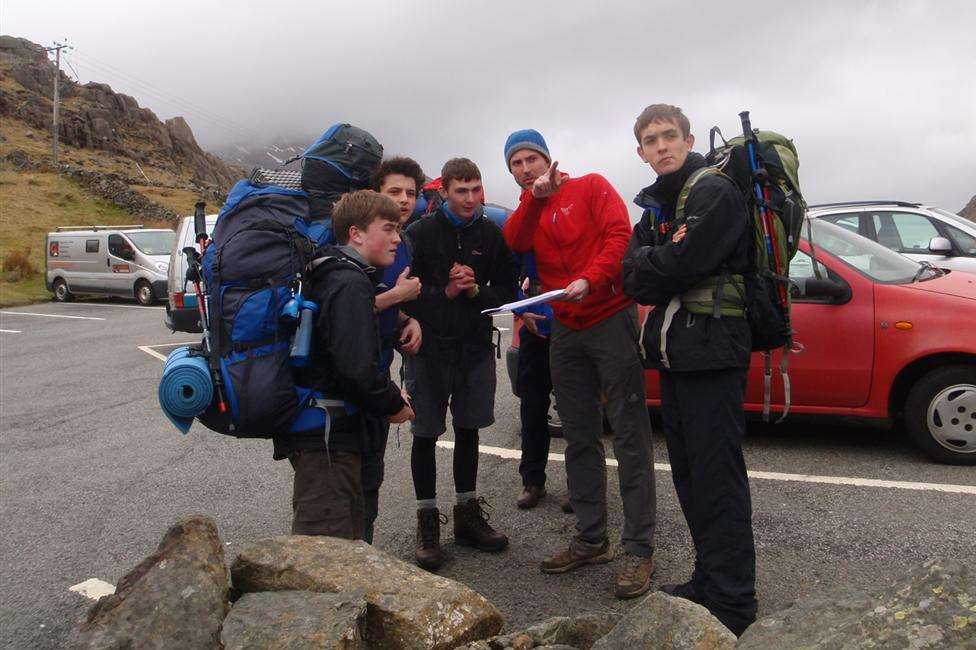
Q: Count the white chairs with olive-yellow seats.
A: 0